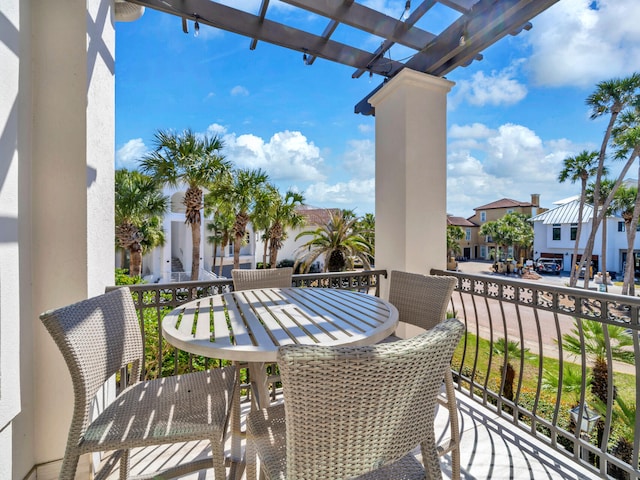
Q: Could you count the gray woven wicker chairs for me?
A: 4